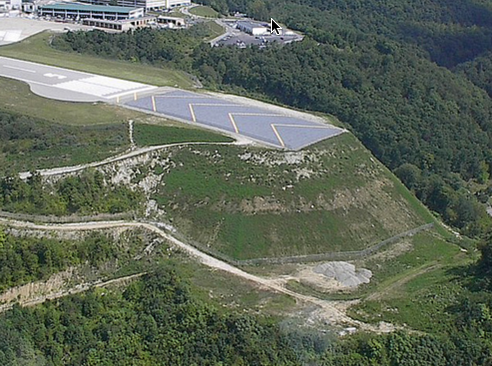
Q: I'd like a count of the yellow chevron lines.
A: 4